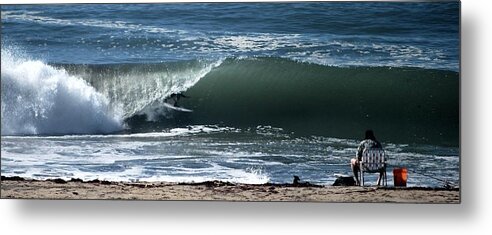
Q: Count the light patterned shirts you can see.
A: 1